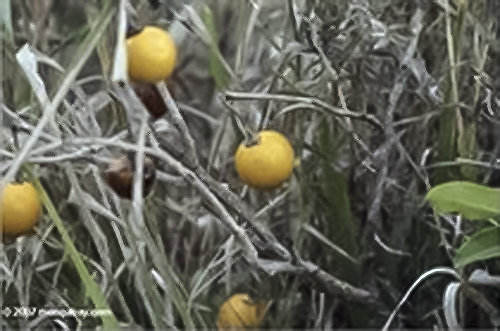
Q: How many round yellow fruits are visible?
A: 4